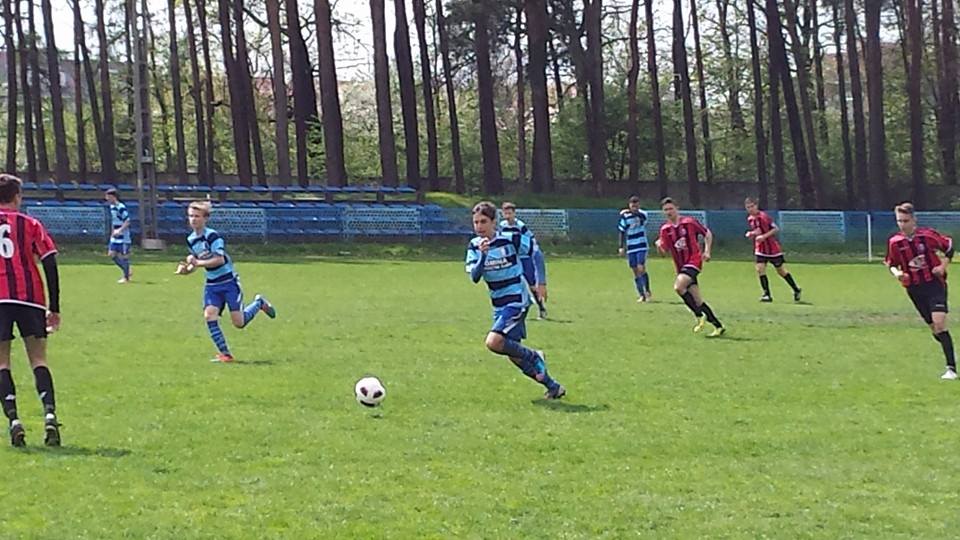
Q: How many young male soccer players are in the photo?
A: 9